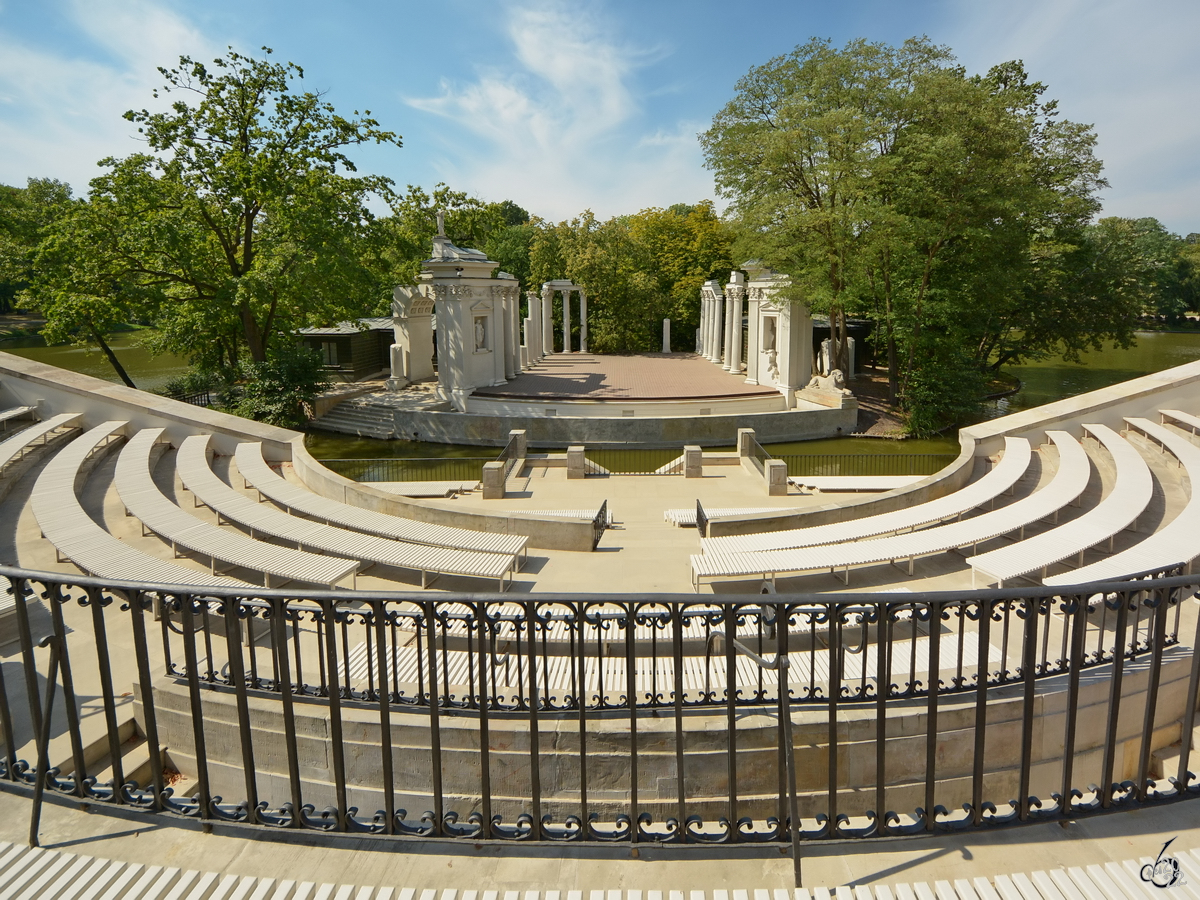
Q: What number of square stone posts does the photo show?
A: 6